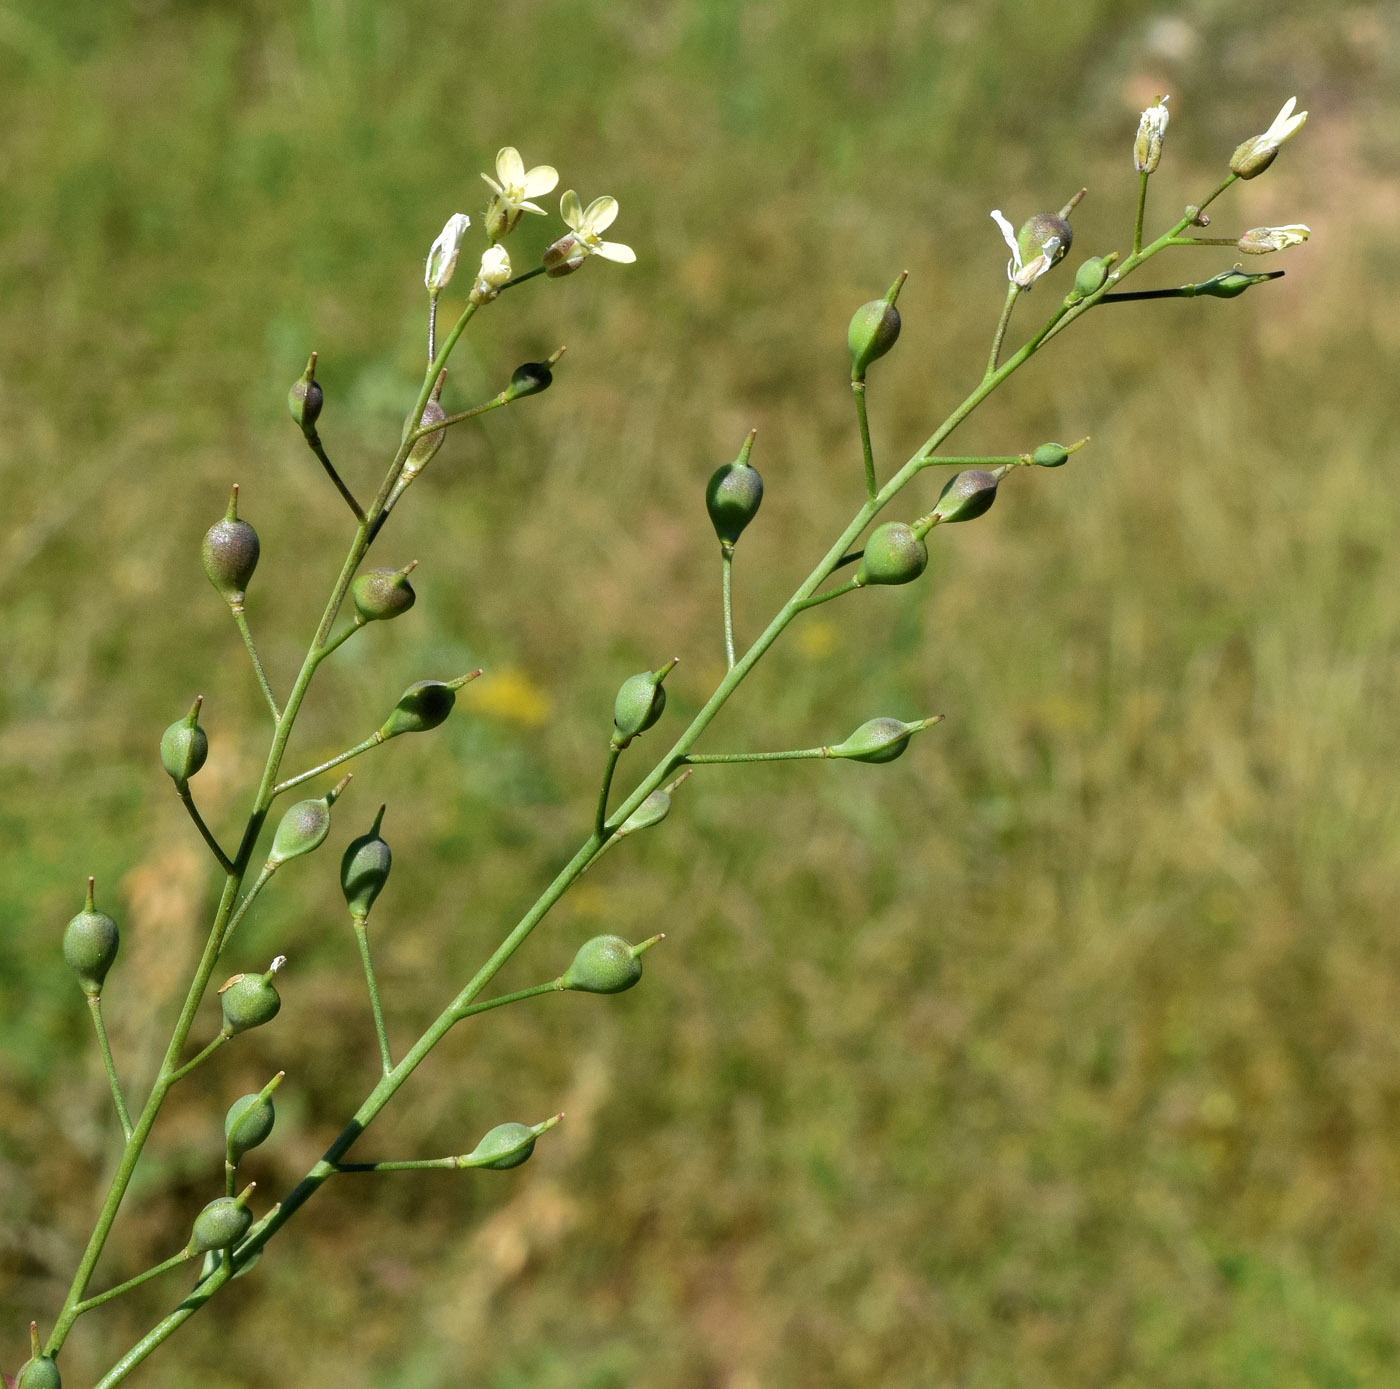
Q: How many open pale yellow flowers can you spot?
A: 2